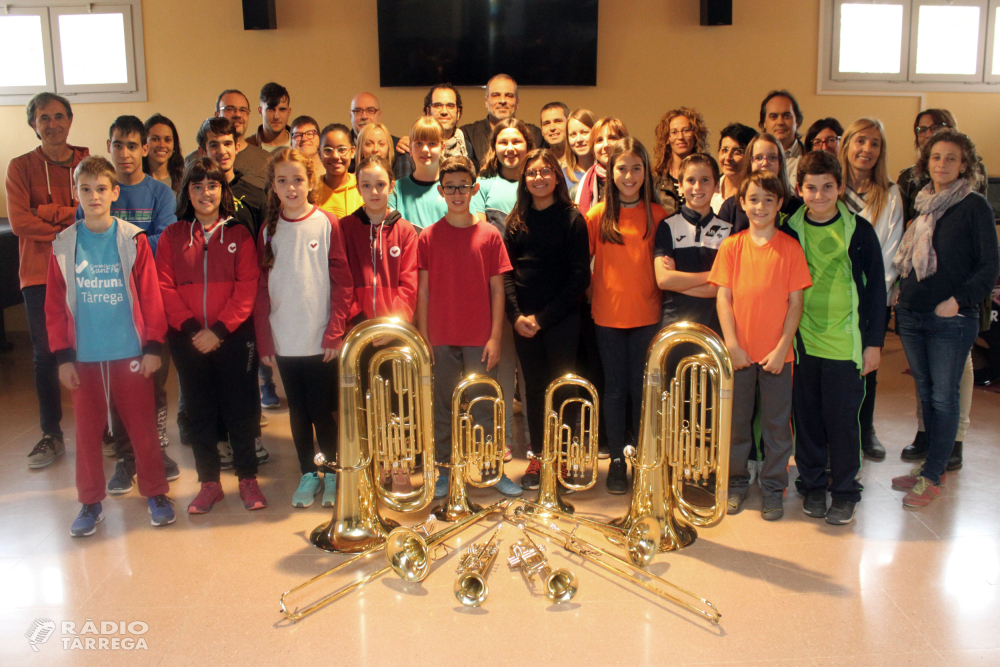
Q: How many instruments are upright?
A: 4